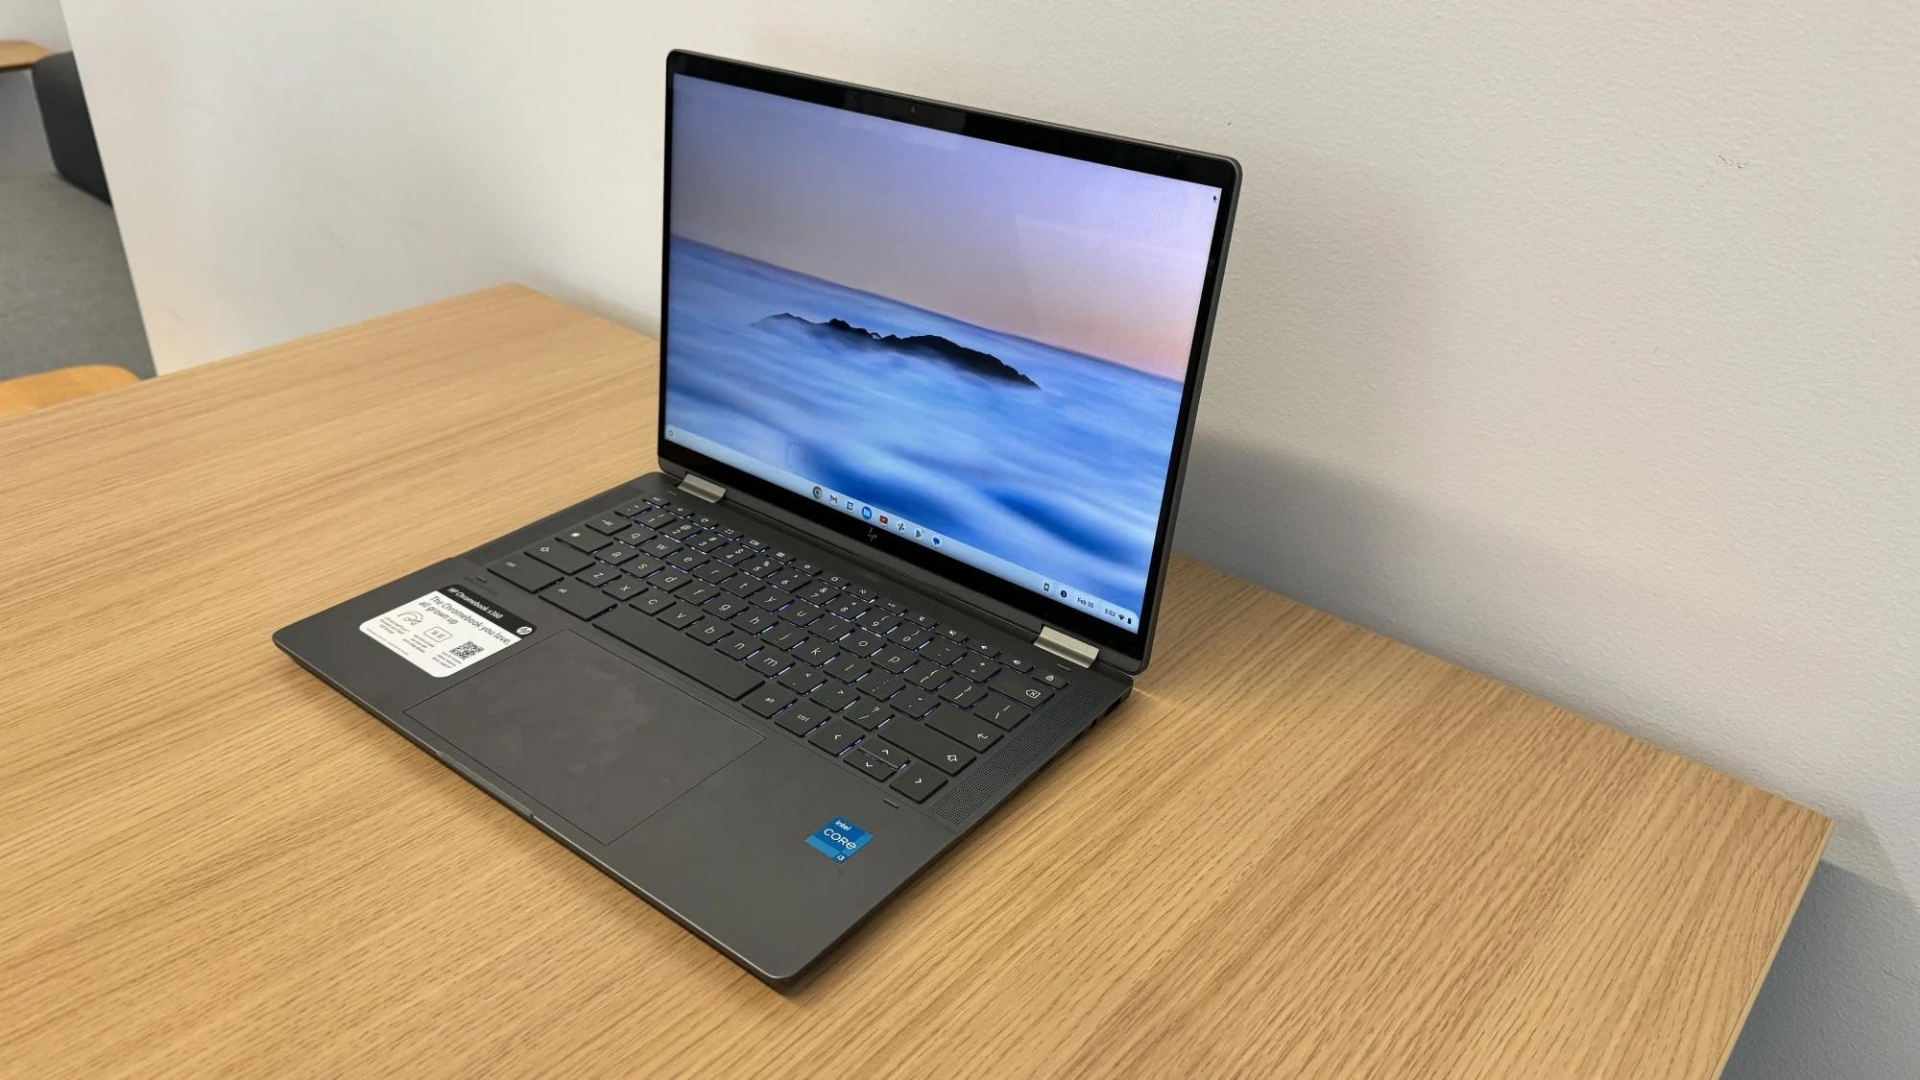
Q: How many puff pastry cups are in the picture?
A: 0